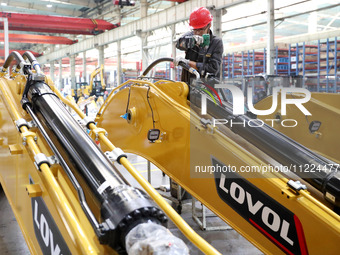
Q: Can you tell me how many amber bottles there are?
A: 0